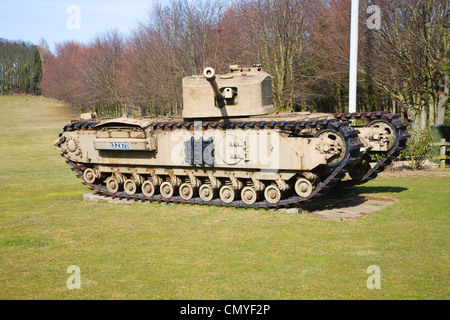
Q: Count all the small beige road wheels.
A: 11